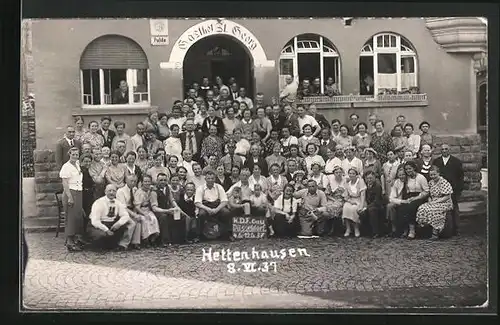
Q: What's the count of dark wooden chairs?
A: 1